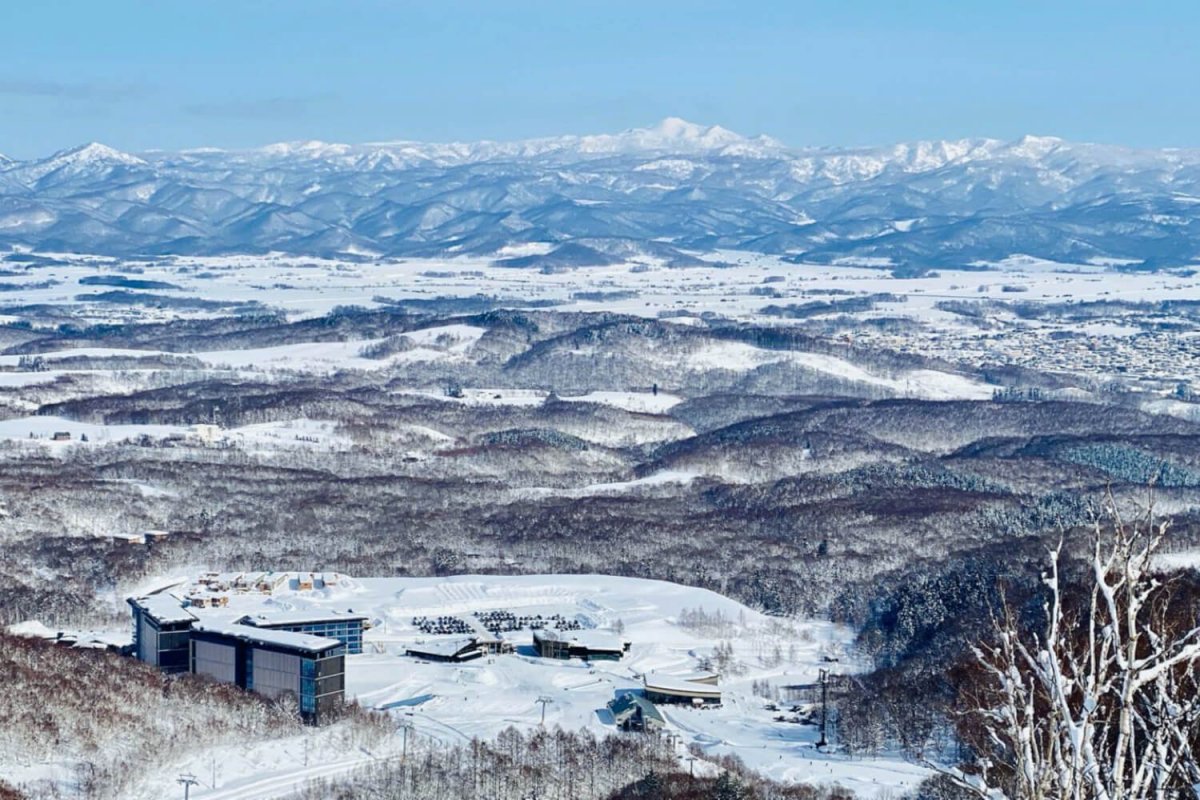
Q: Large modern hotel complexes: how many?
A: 1